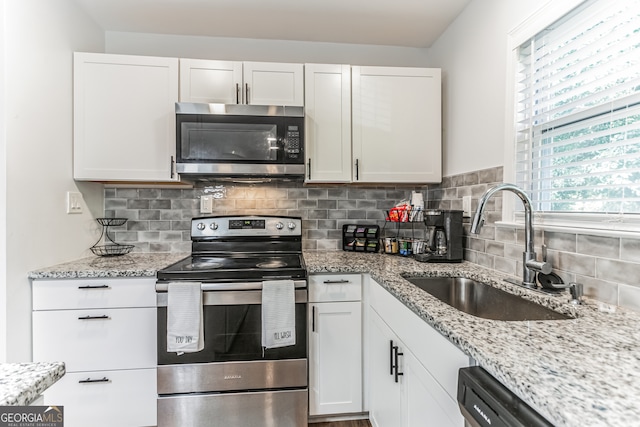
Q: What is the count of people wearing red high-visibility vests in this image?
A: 0